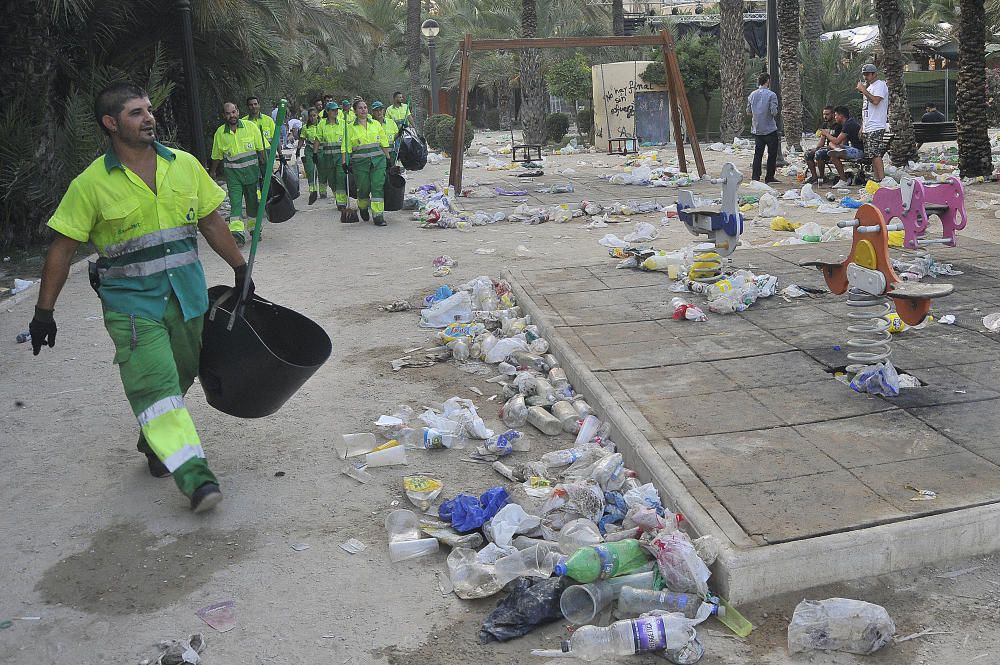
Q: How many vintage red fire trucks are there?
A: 0